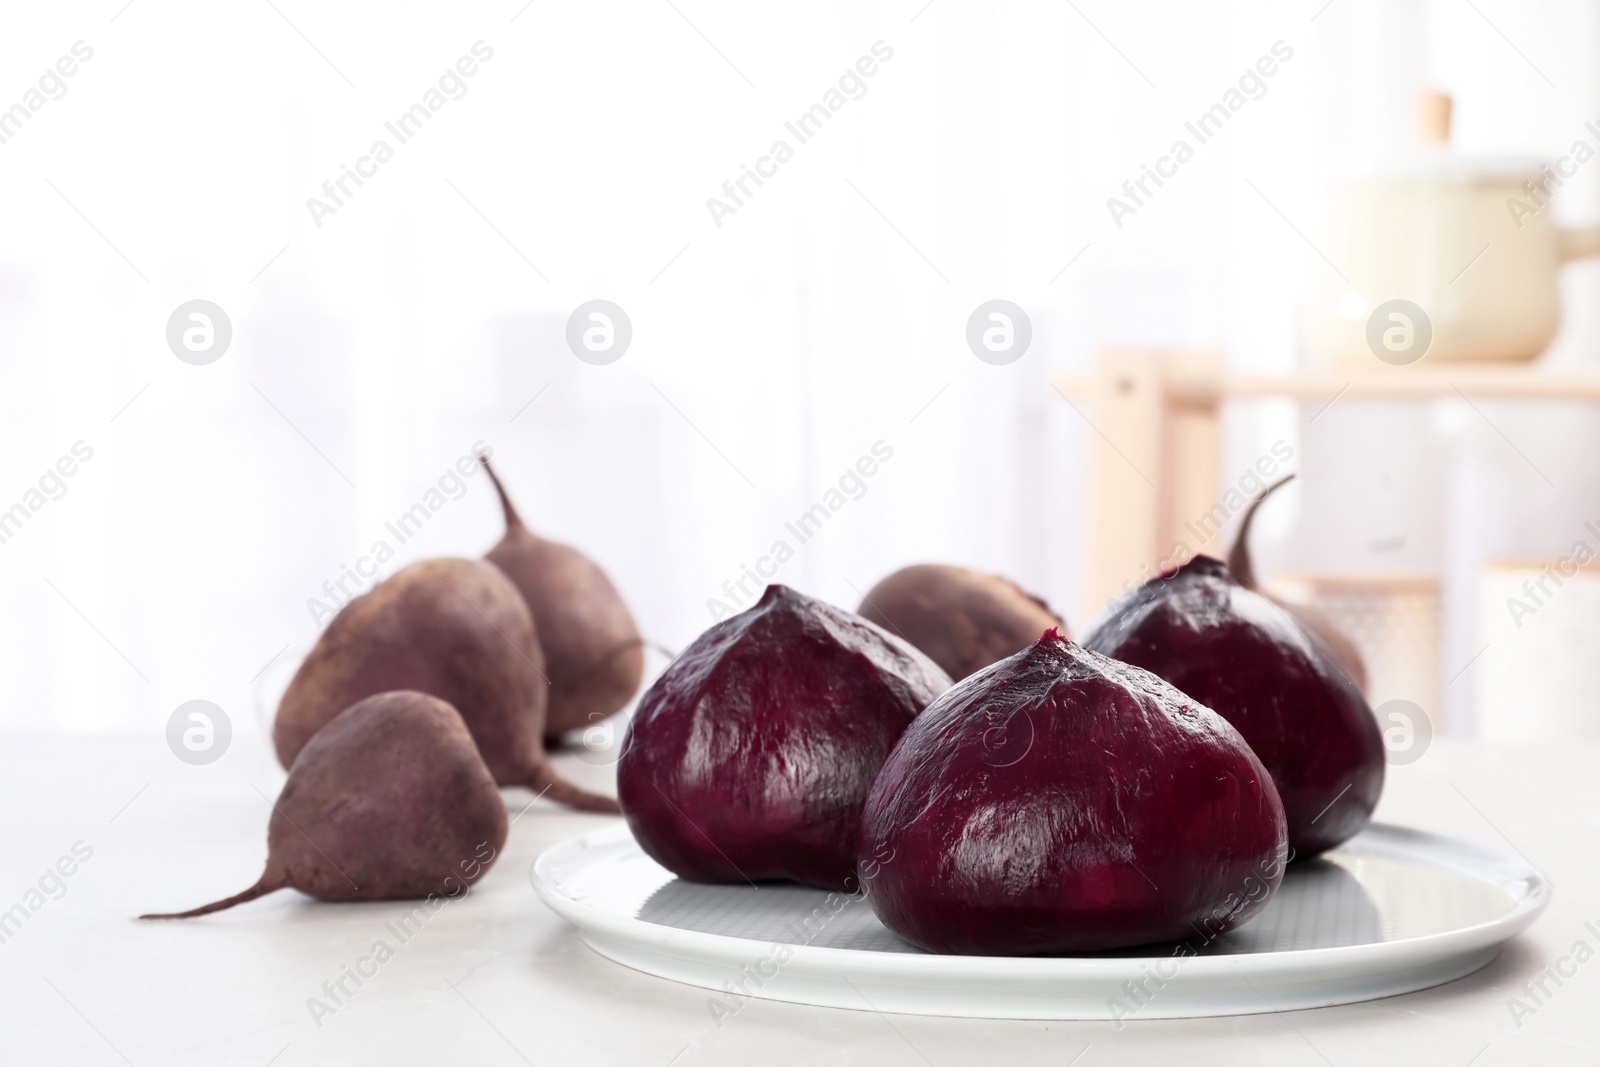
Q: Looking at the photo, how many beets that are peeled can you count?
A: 3